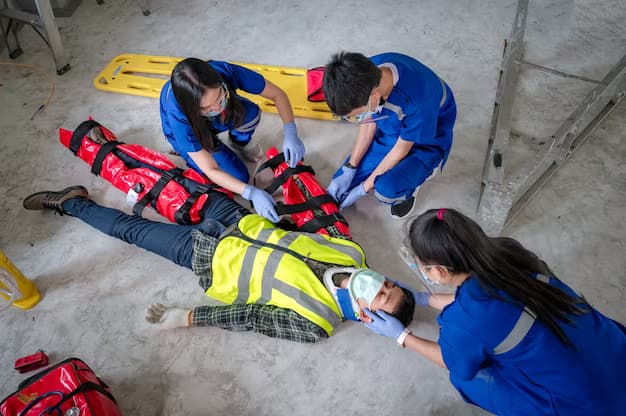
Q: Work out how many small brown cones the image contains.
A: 0